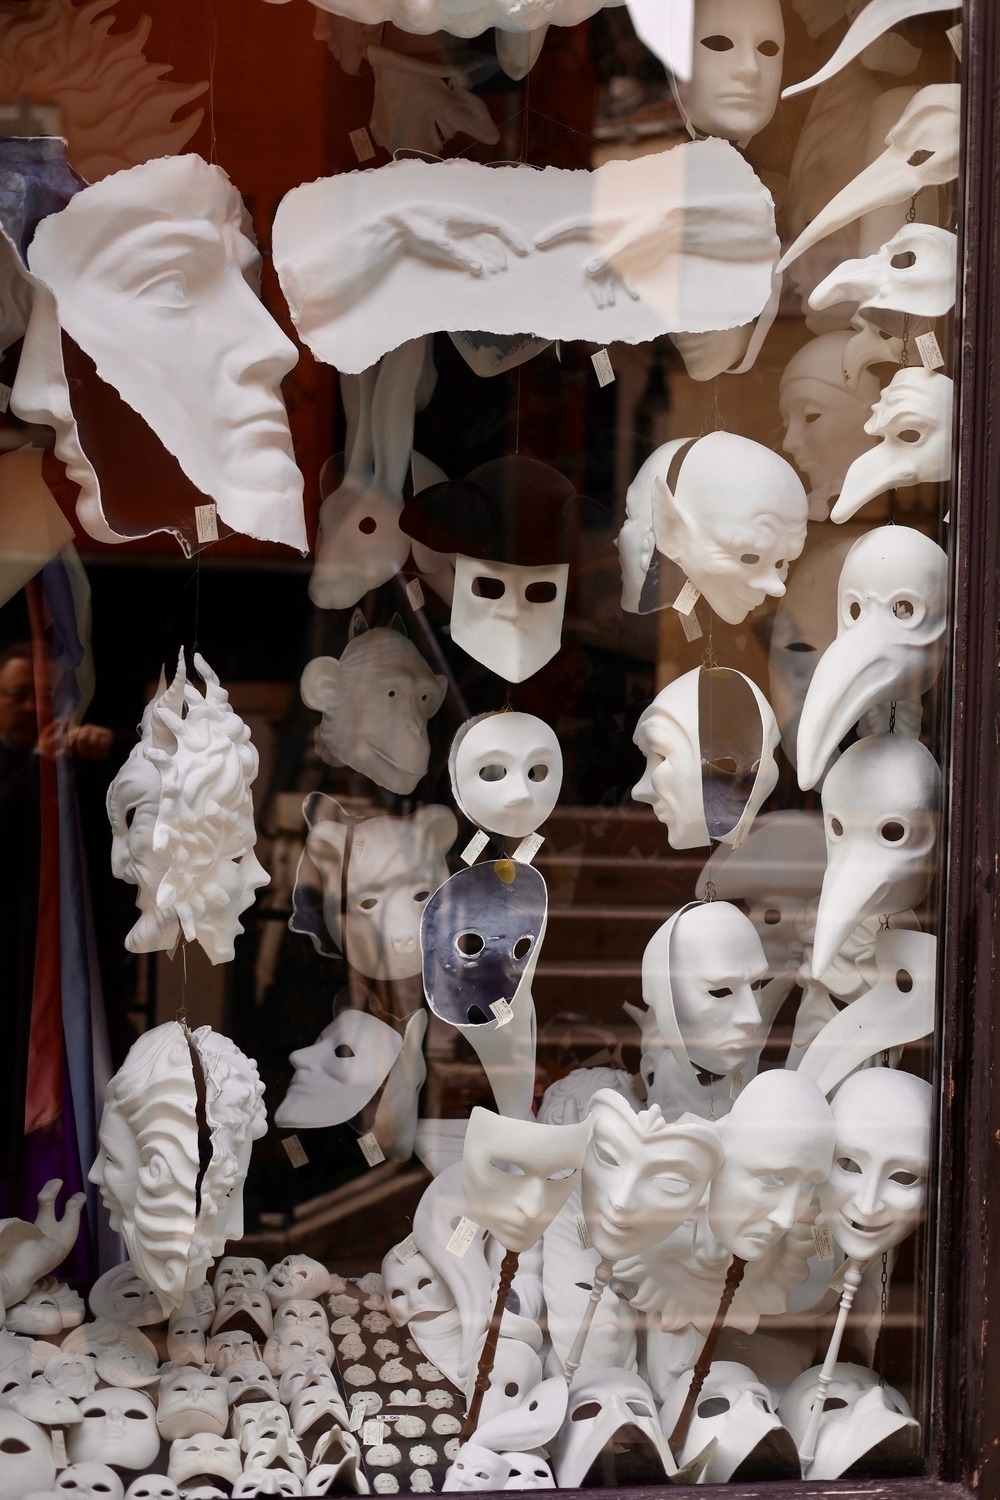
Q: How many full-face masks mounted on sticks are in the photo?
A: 4